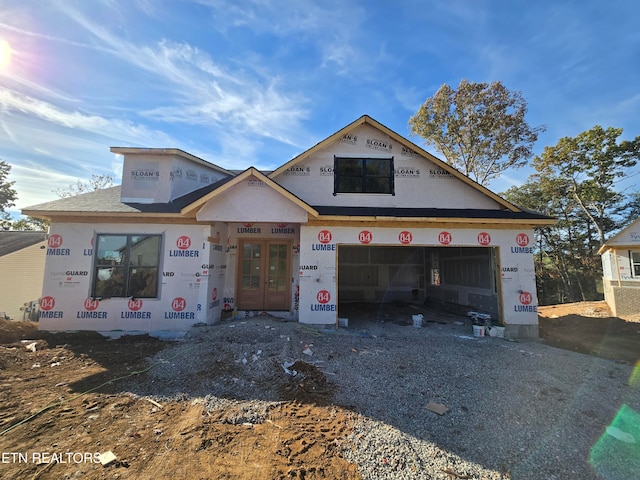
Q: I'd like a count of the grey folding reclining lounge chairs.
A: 0